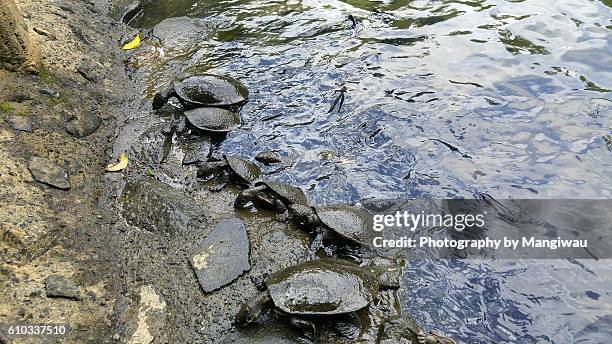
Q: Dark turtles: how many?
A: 6